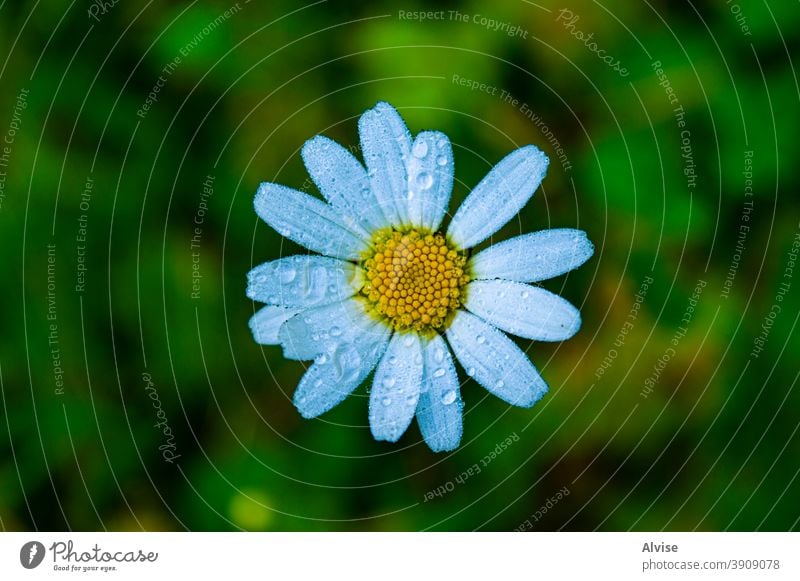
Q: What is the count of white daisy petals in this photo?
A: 14